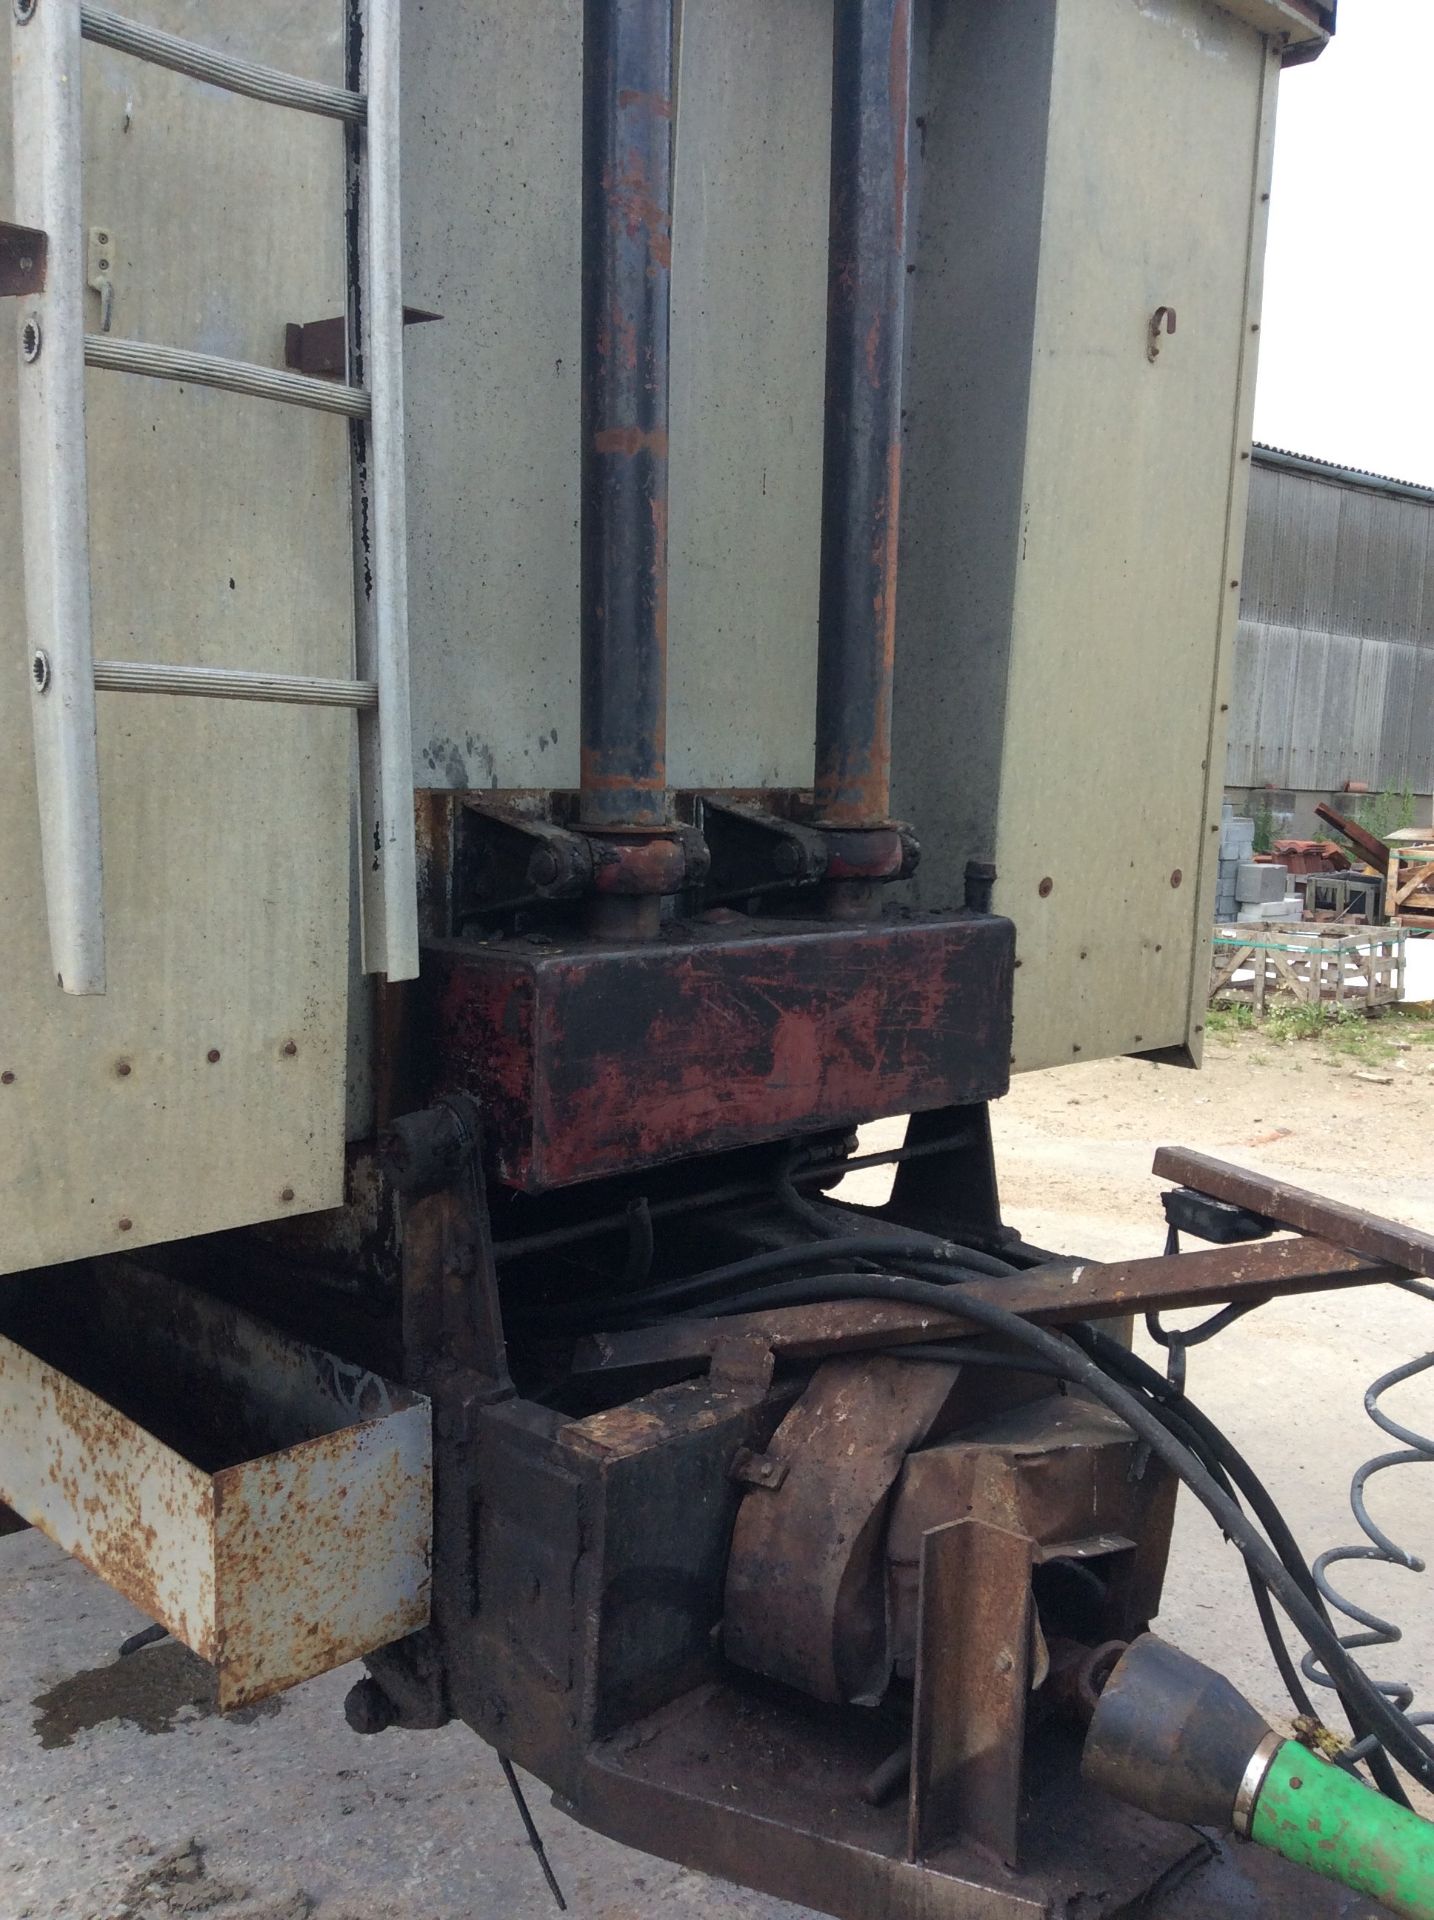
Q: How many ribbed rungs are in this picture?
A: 3